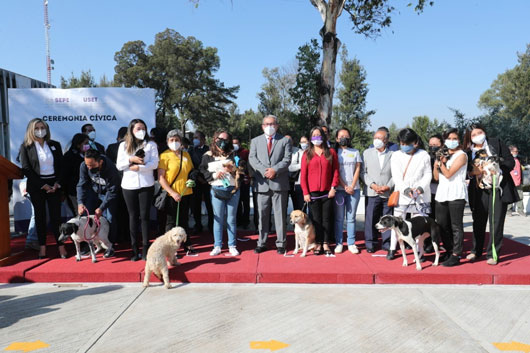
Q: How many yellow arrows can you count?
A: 3